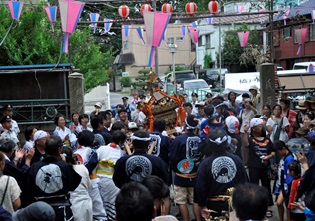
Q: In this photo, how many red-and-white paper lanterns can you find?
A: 5